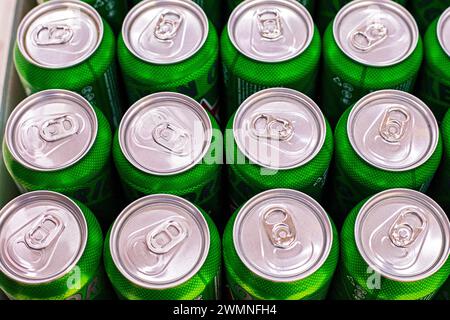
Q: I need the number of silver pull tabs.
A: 12